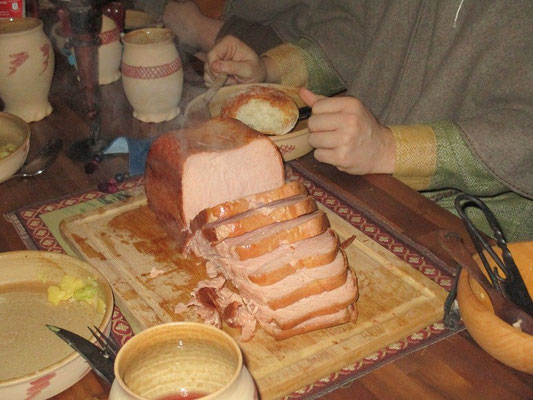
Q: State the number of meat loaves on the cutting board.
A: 1